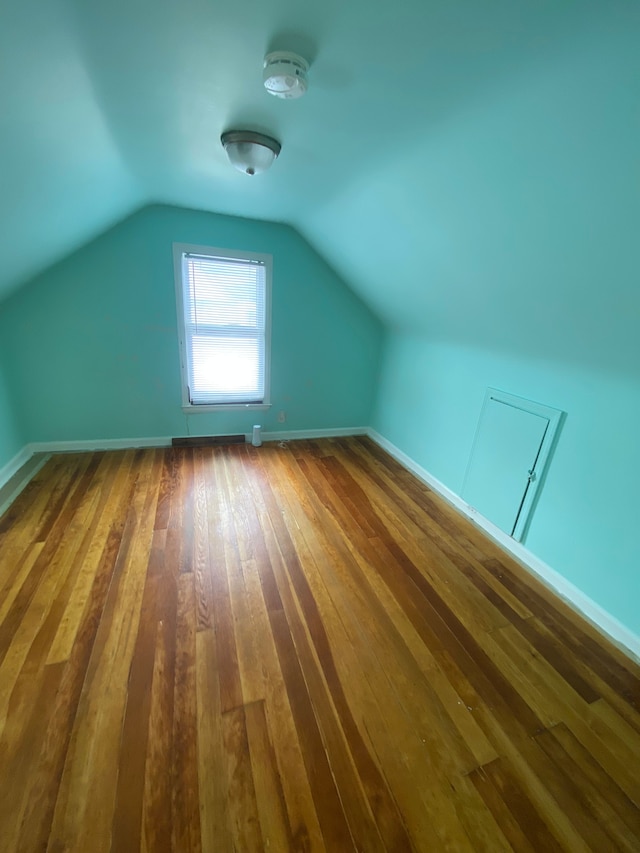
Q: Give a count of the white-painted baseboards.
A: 3